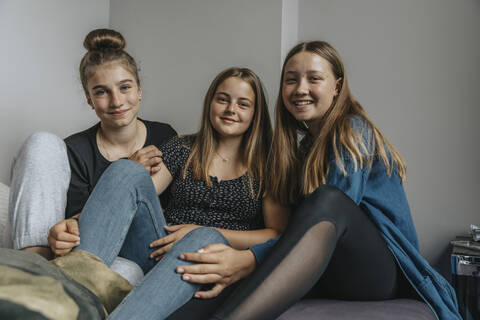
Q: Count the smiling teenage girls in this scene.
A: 3